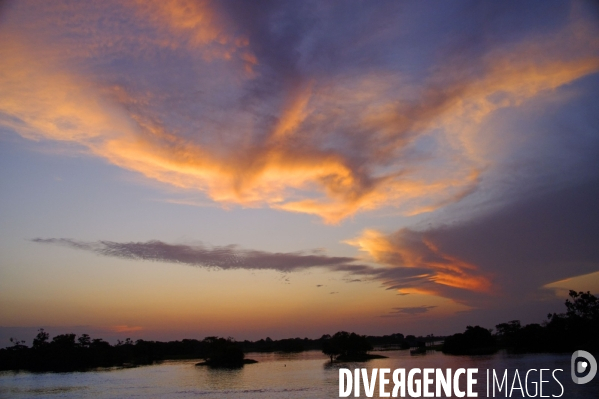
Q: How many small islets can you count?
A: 2